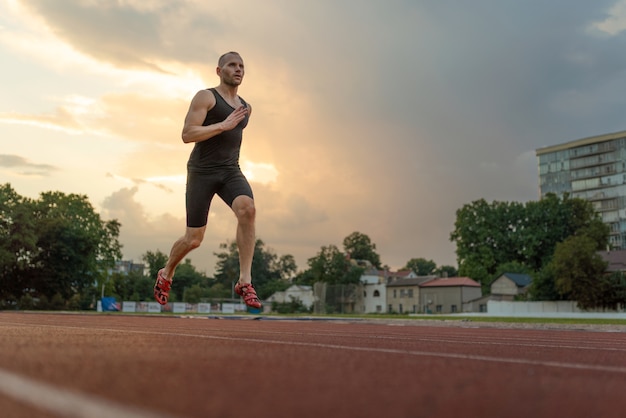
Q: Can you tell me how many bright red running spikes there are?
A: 2